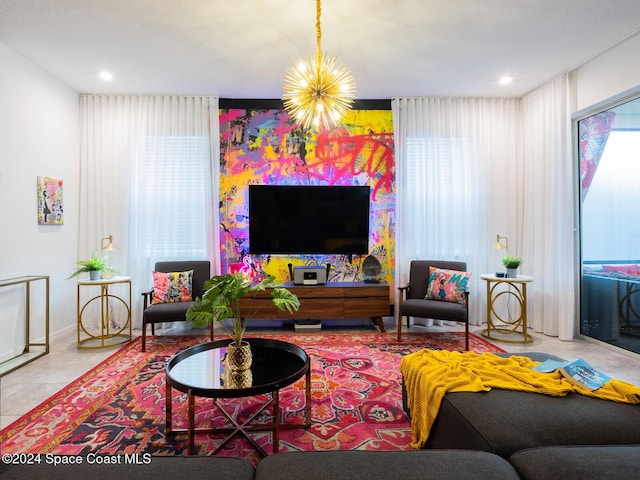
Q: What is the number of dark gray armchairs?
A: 2